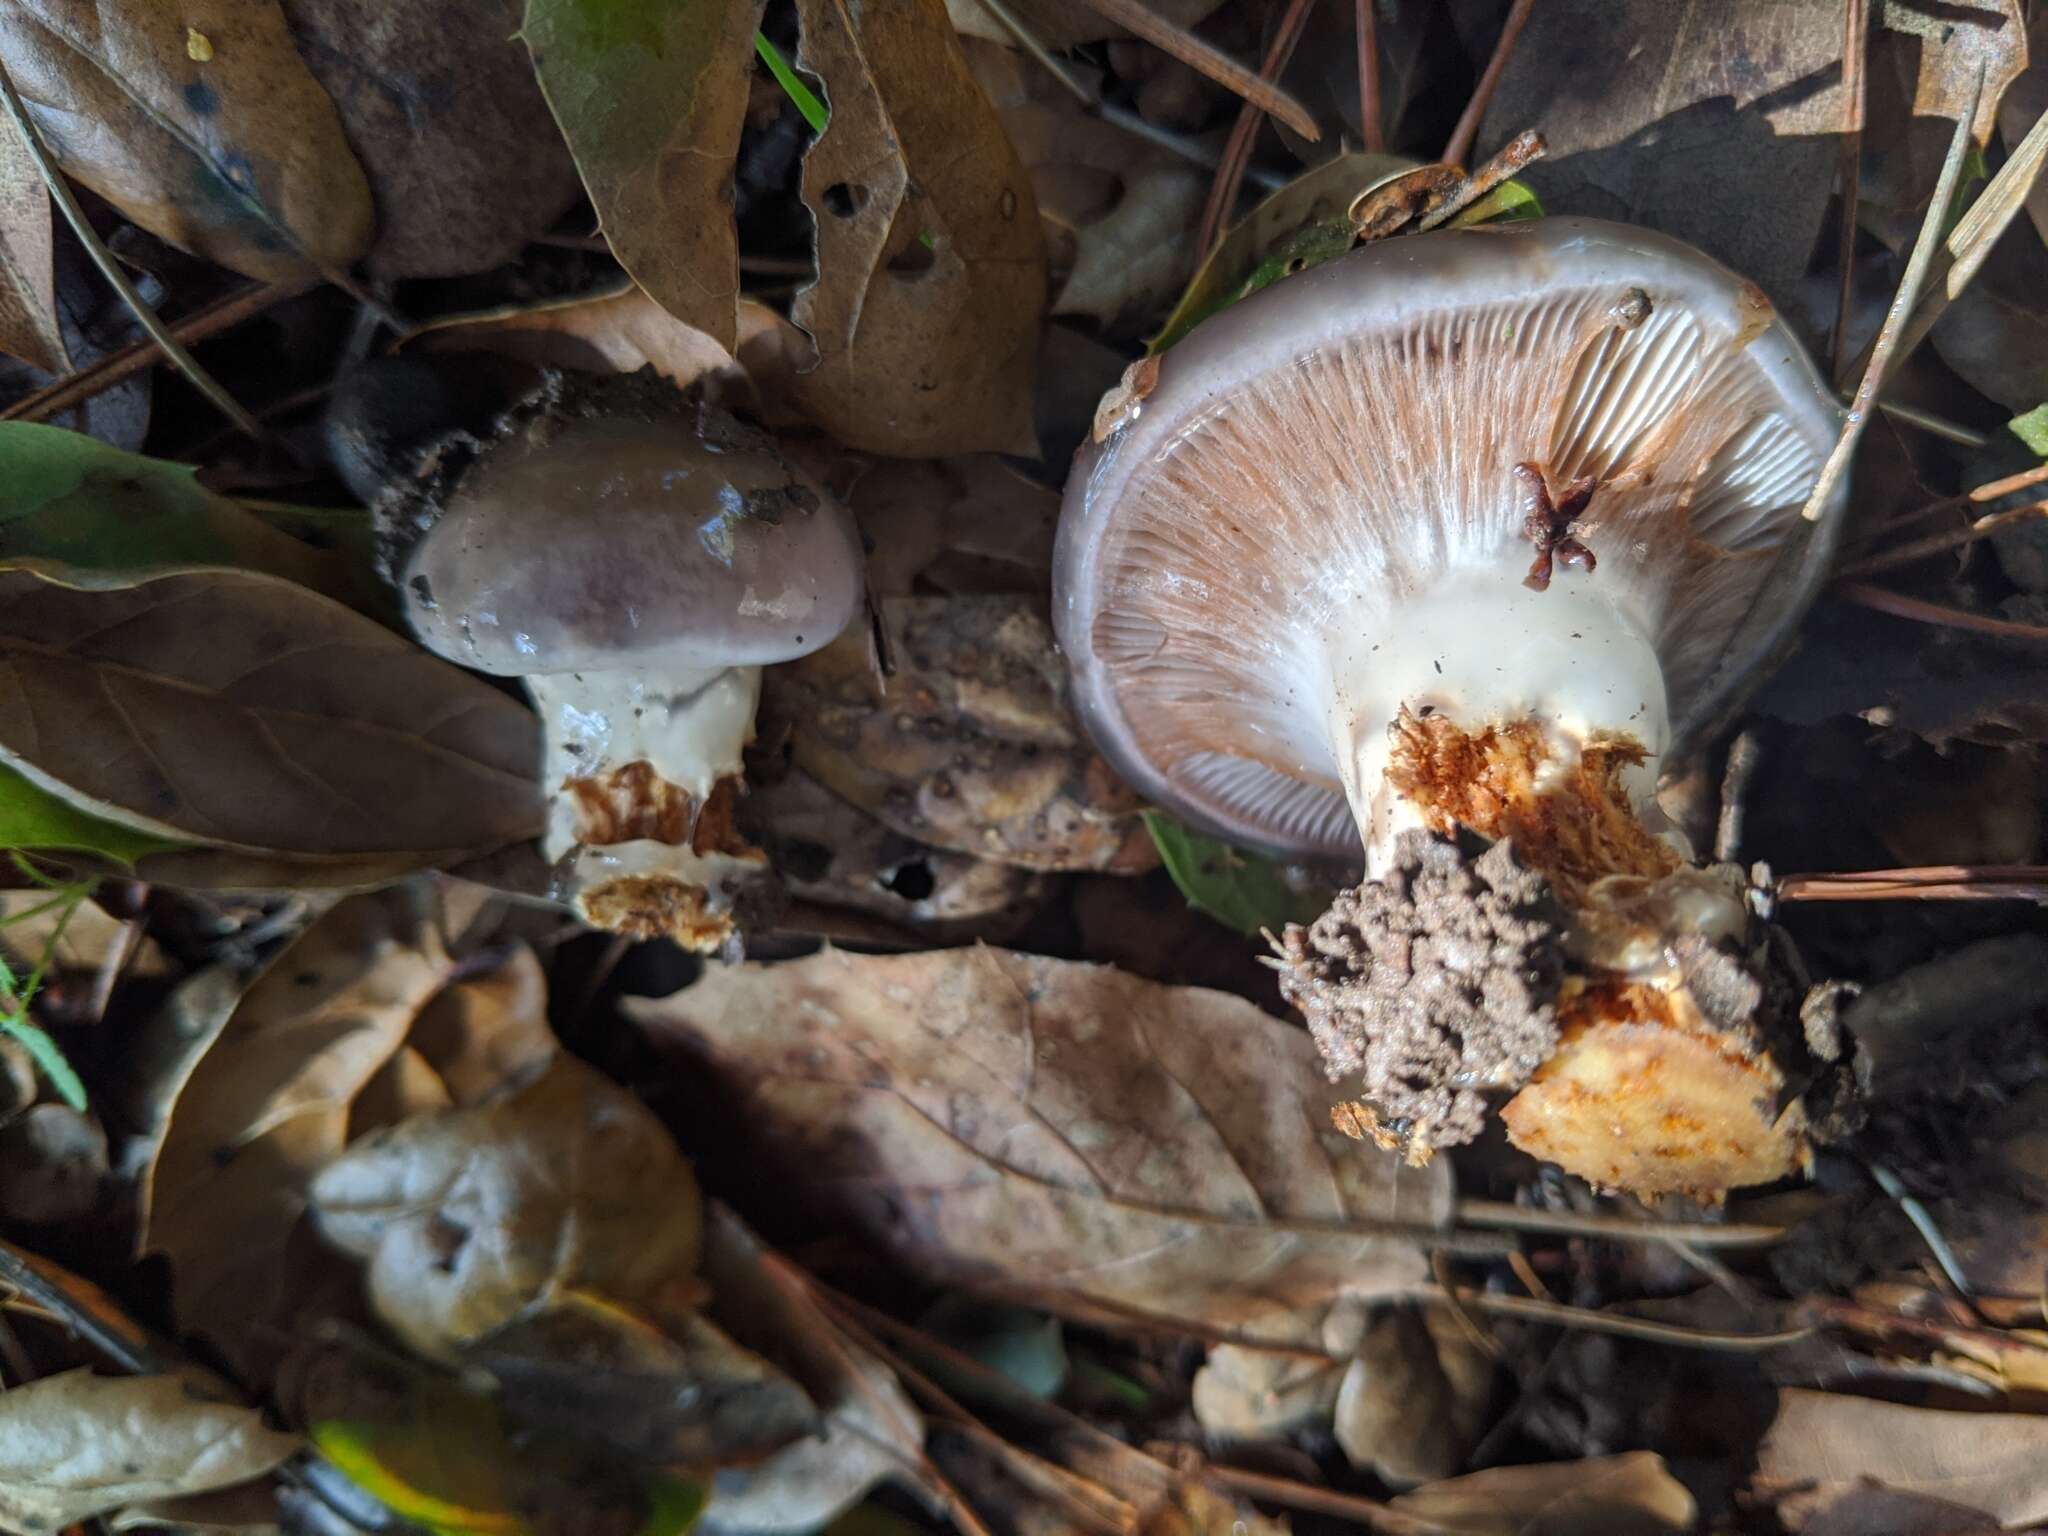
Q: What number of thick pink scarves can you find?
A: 0